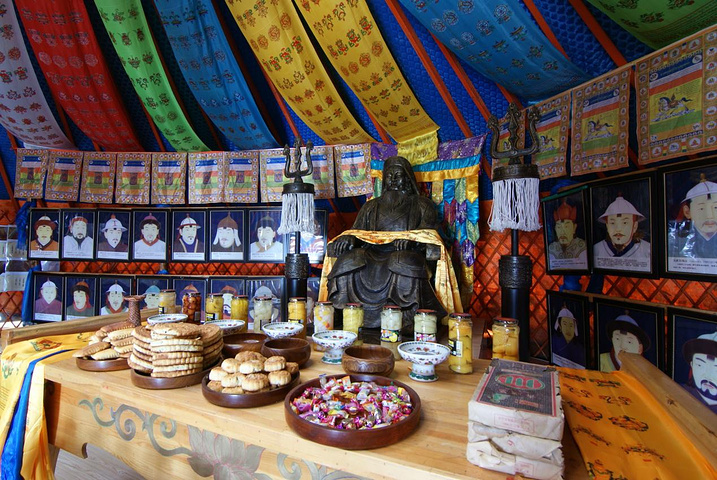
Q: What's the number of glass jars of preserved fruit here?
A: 12